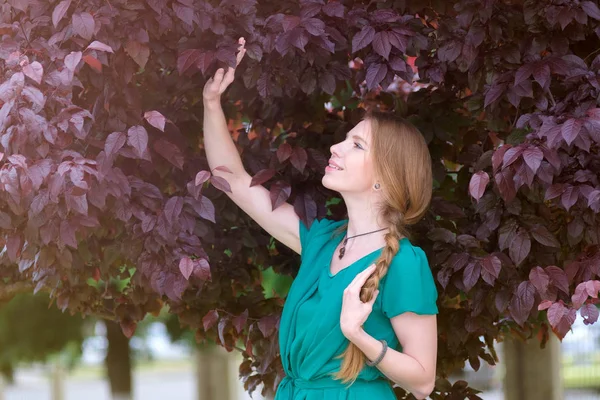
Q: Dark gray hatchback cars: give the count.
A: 0